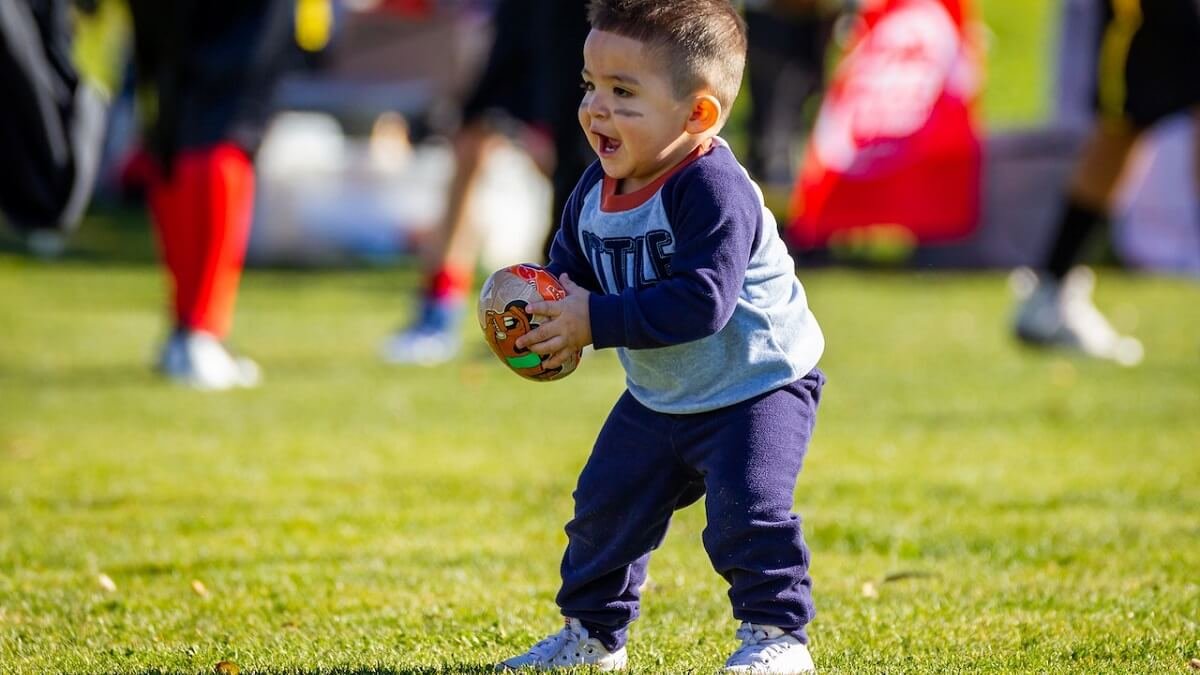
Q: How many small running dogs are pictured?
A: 0